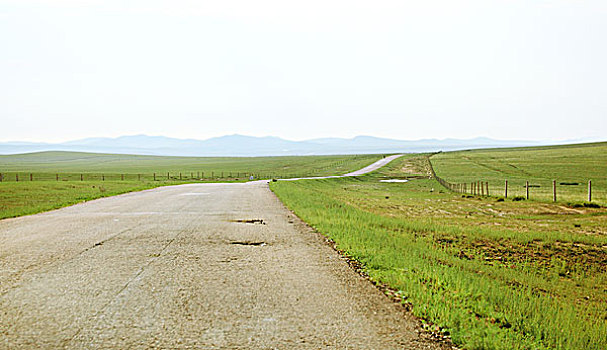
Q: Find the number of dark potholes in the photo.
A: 2